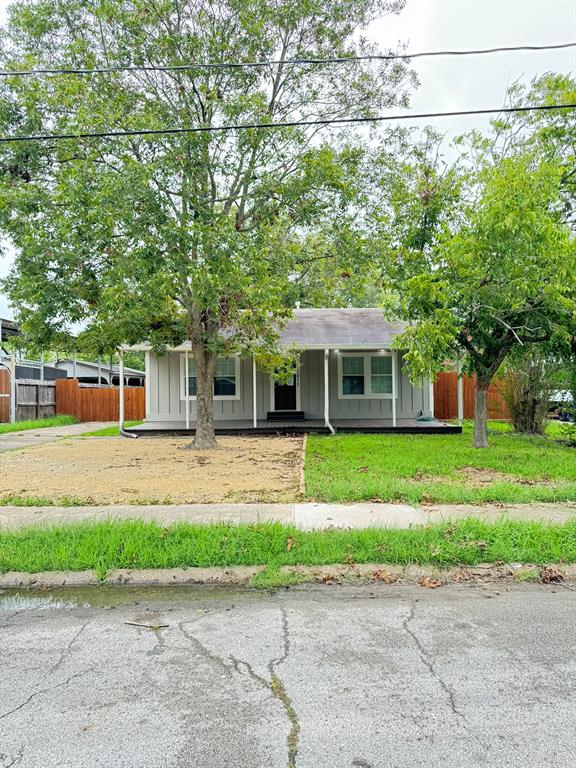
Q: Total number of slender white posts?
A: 6